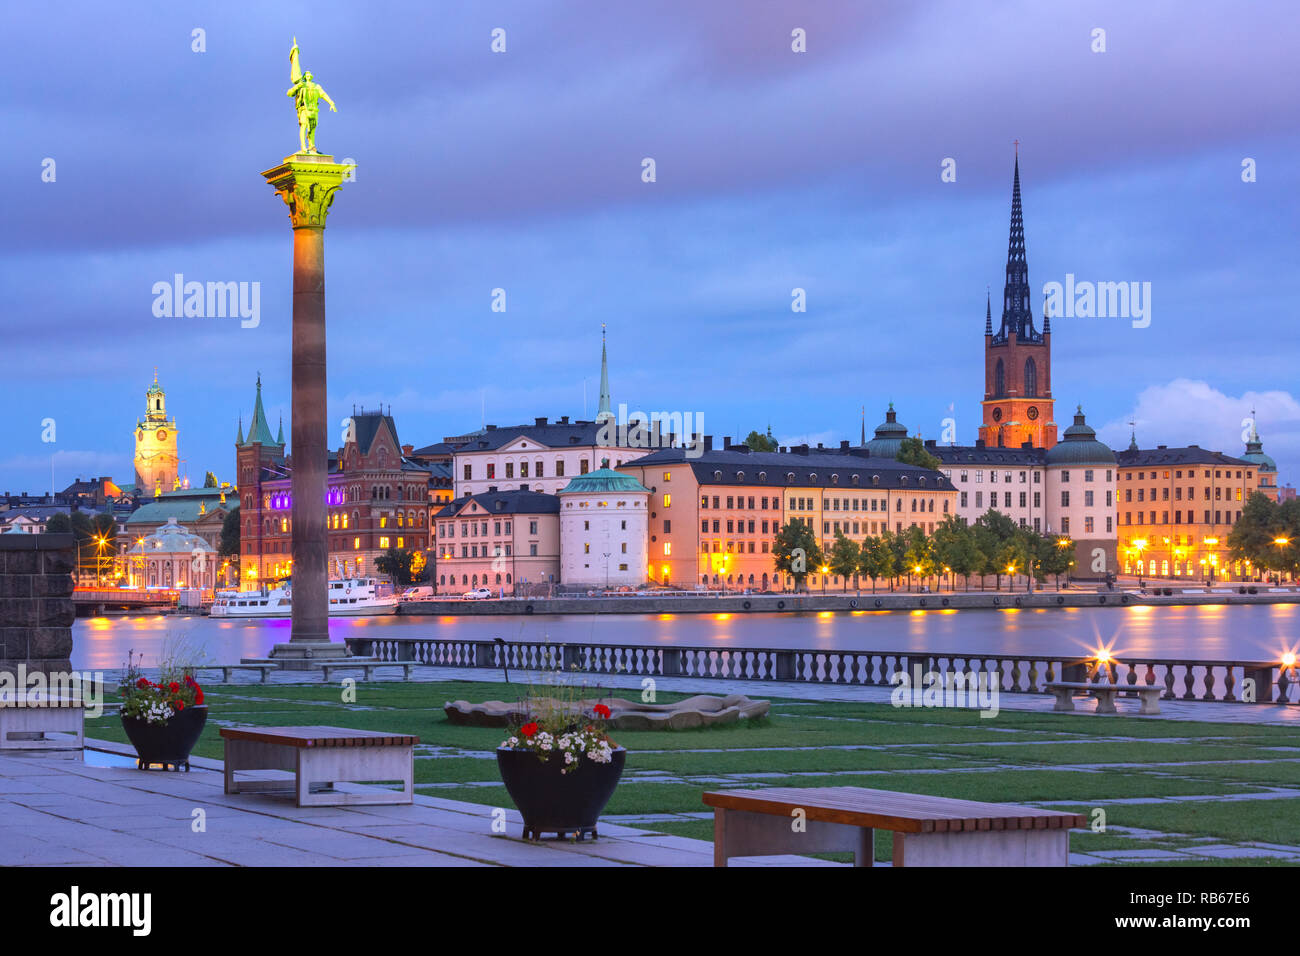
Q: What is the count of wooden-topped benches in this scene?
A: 3